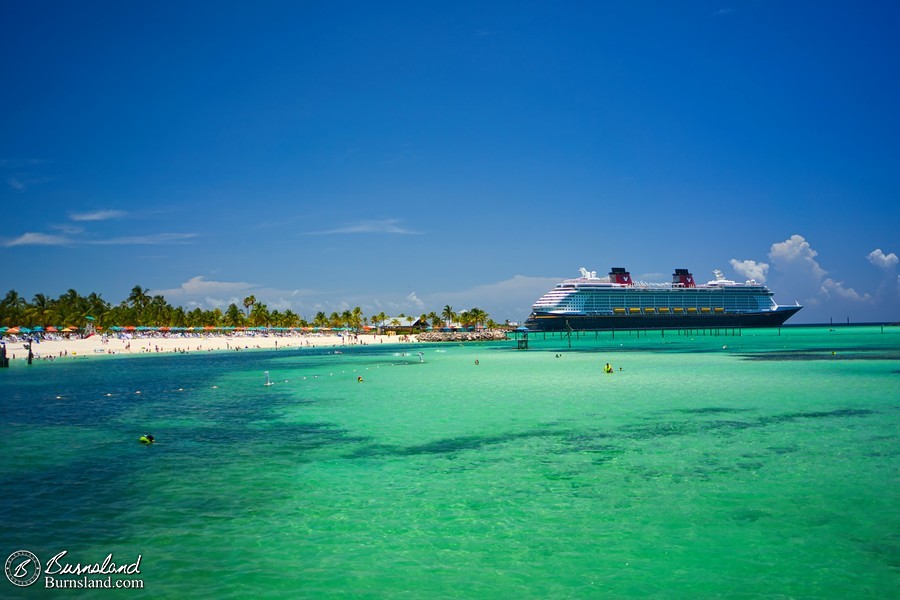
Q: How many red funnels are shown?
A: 2